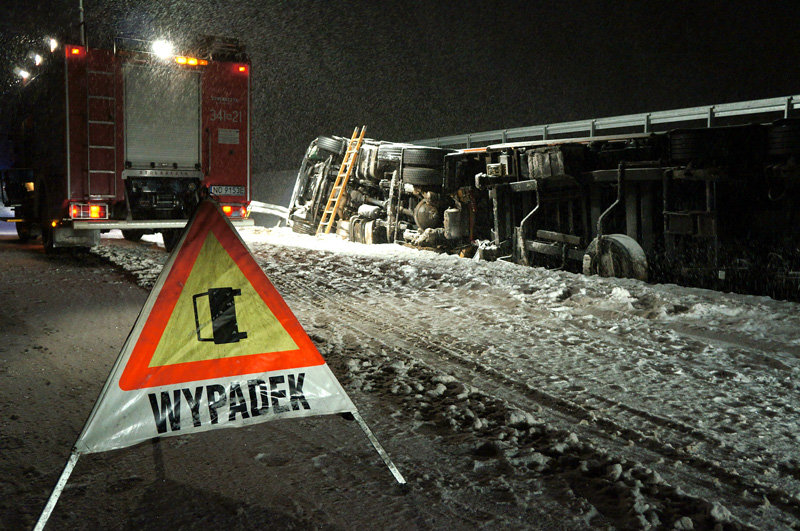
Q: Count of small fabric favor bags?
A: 0